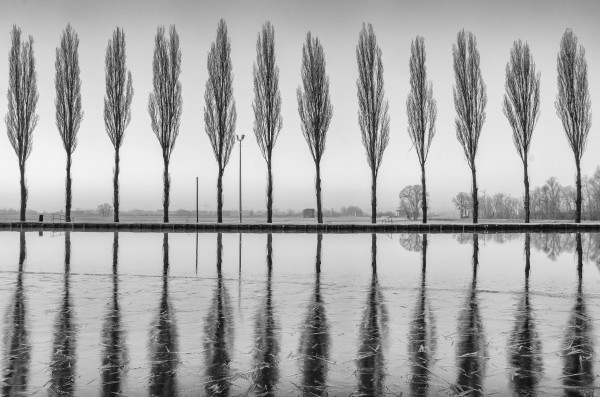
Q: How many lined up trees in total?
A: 12